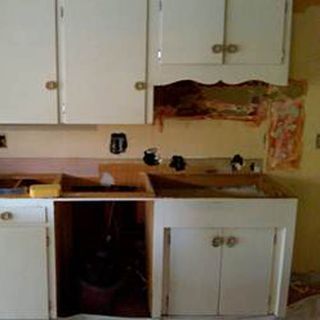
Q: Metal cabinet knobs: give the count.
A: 7